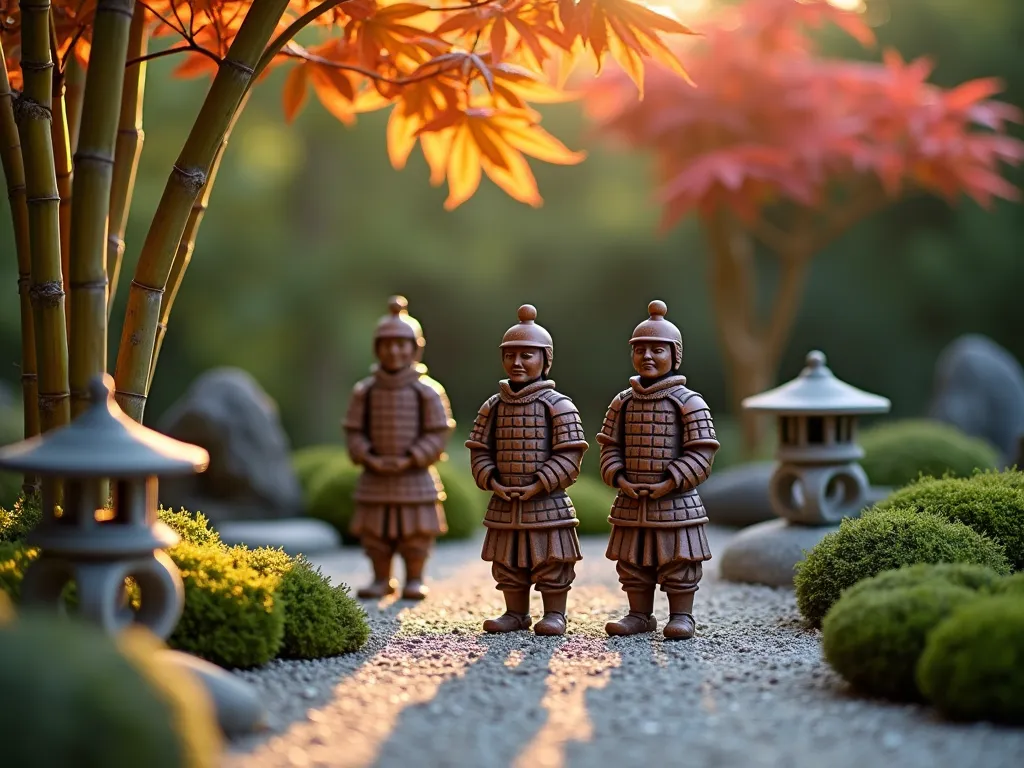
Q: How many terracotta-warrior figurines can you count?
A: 3